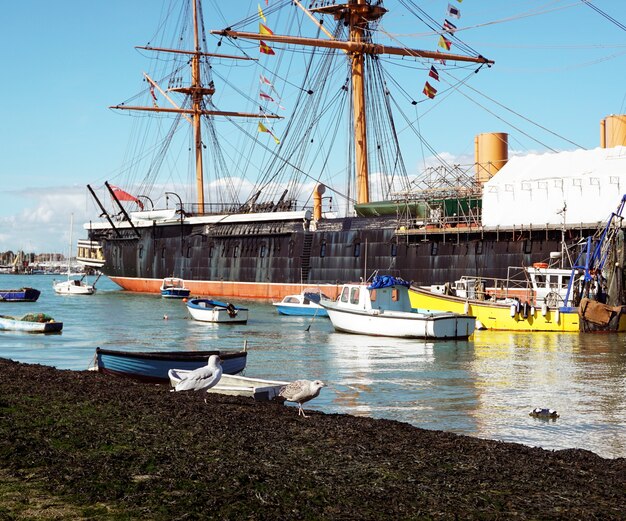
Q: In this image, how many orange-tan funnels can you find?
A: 2